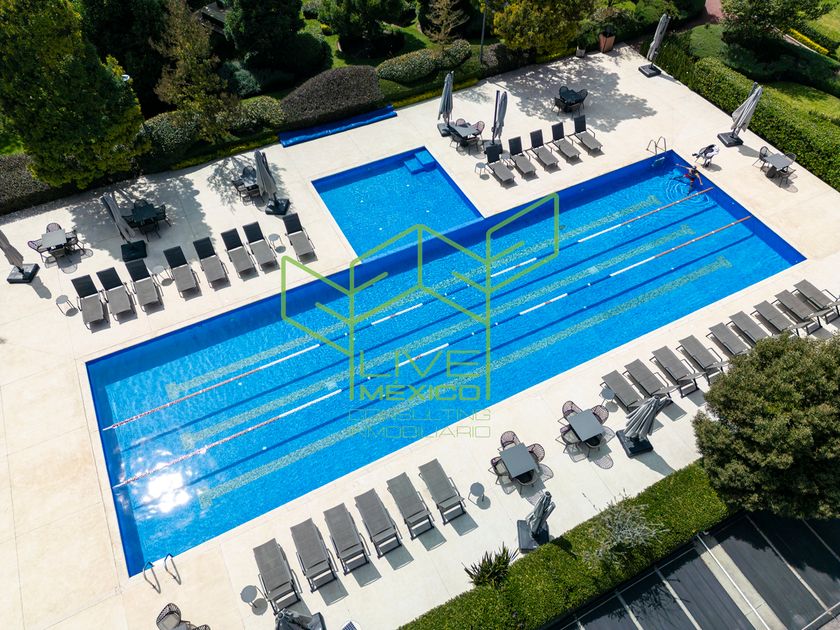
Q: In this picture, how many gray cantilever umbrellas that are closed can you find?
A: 10